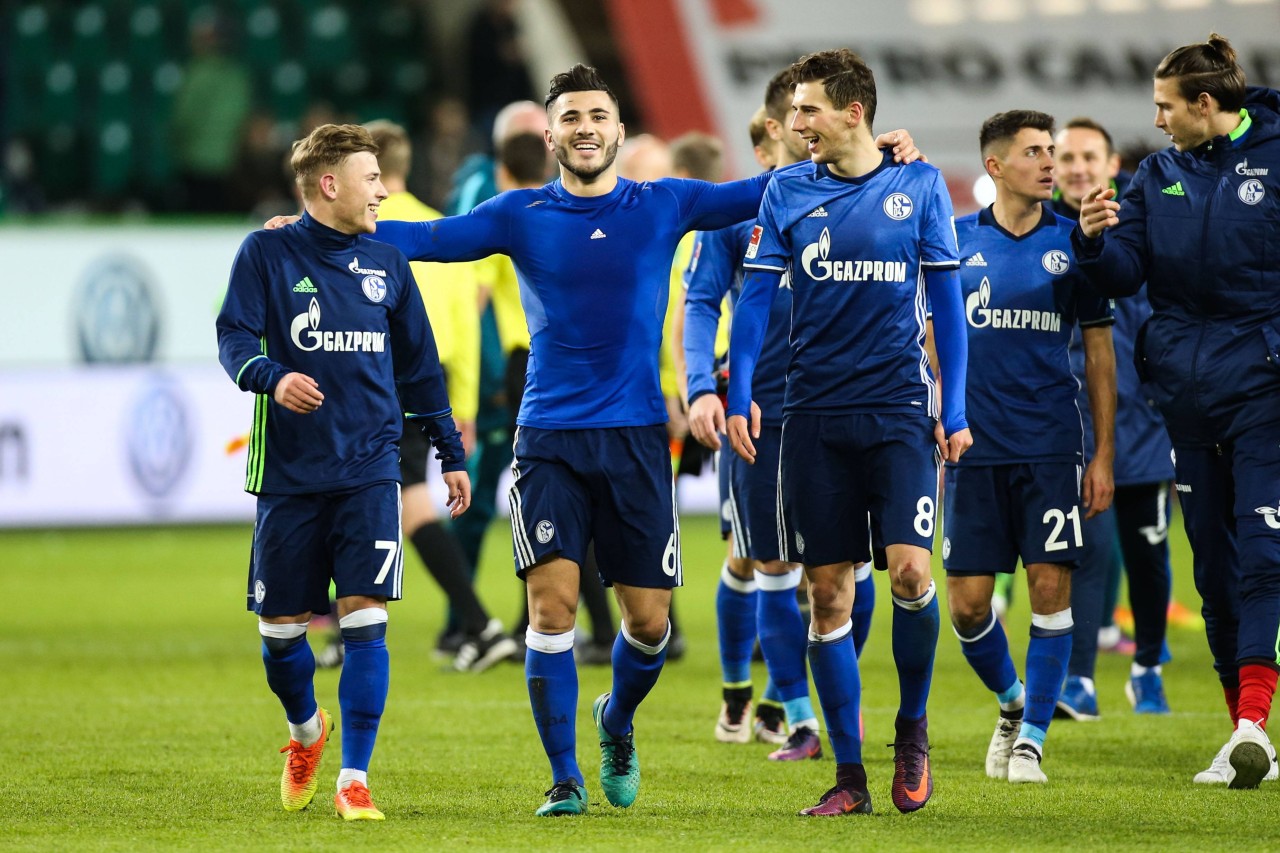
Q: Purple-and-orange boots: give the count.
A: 3